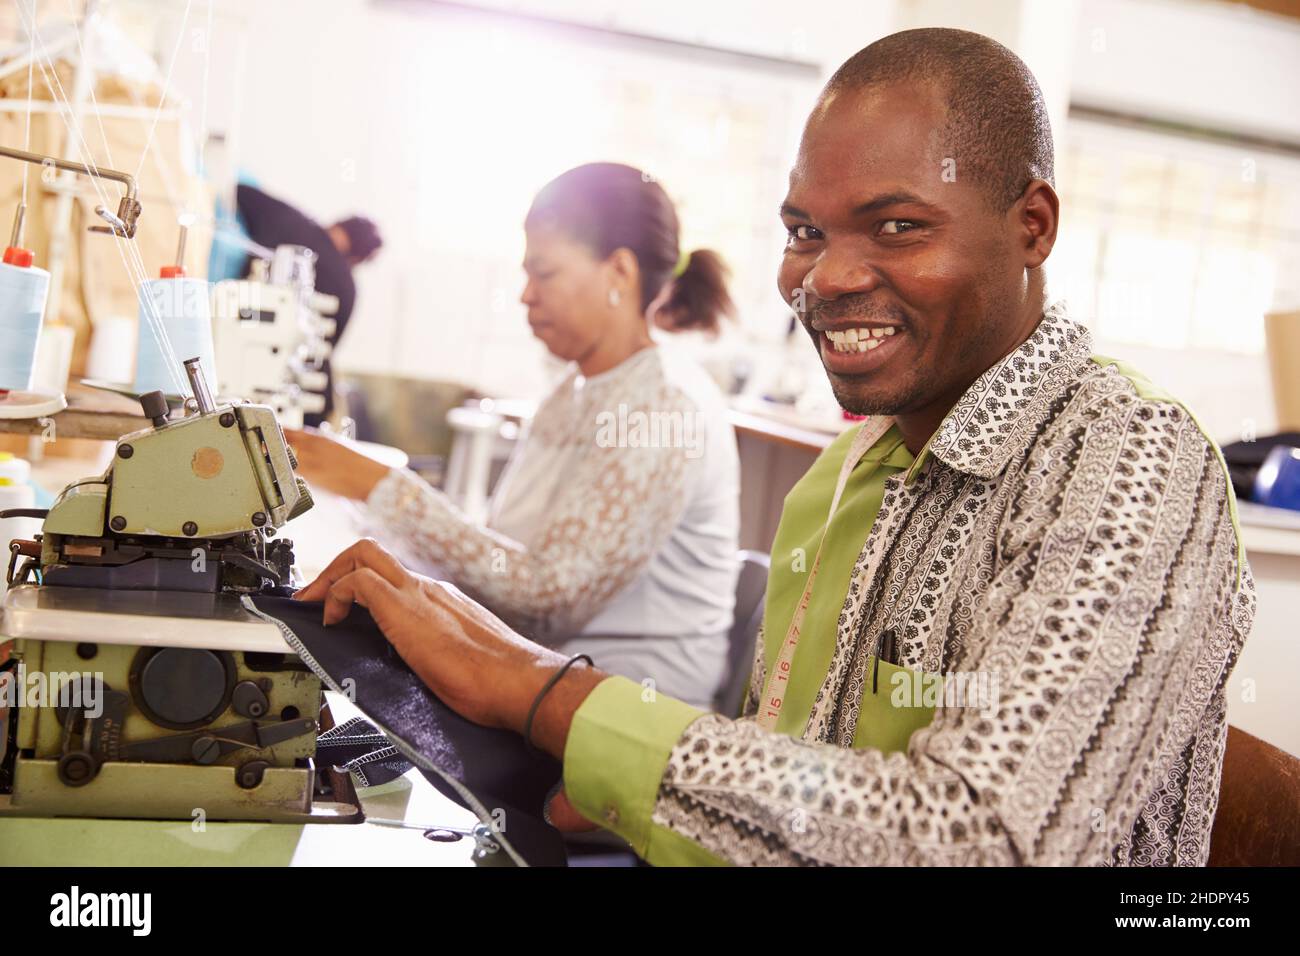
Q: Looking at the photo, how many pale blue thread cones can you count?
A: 2